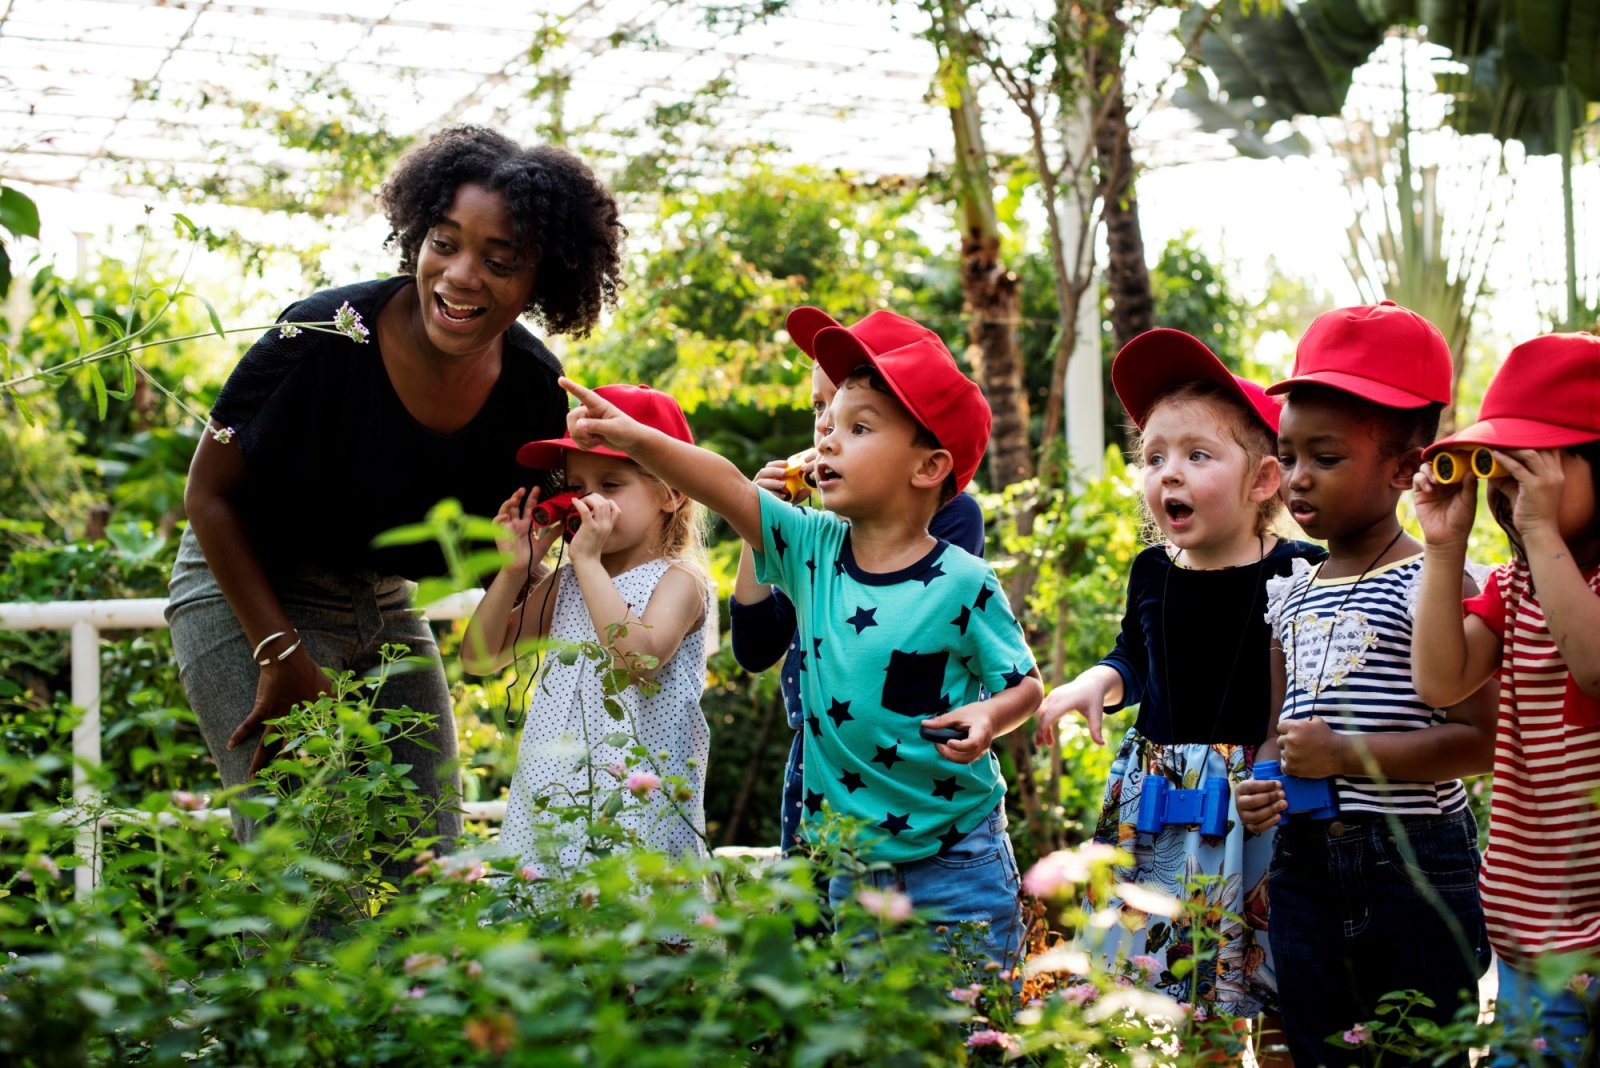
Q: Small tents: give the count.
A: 0